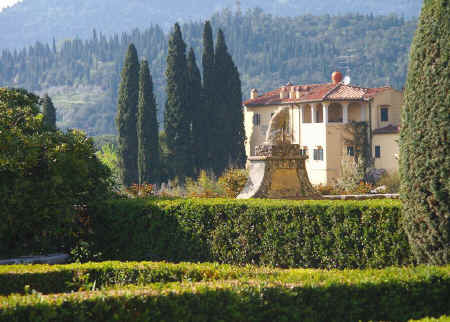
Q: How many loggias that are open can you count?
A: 4